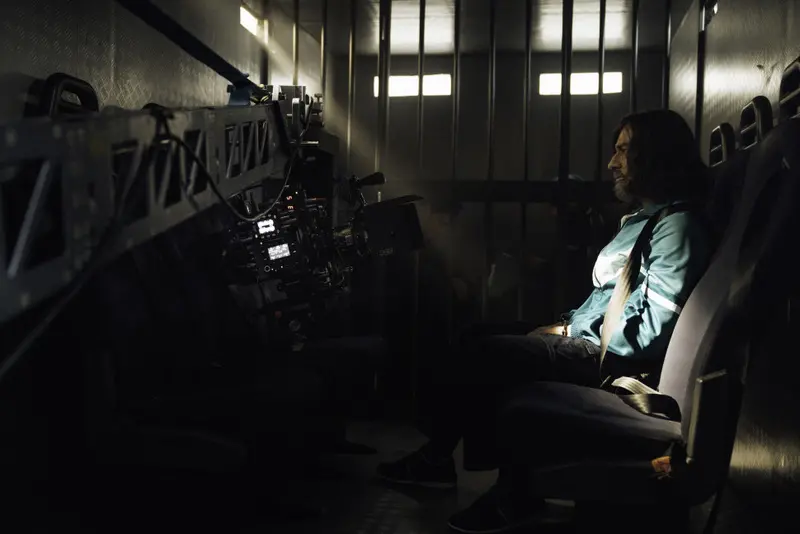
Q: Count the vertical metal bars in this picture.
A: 13